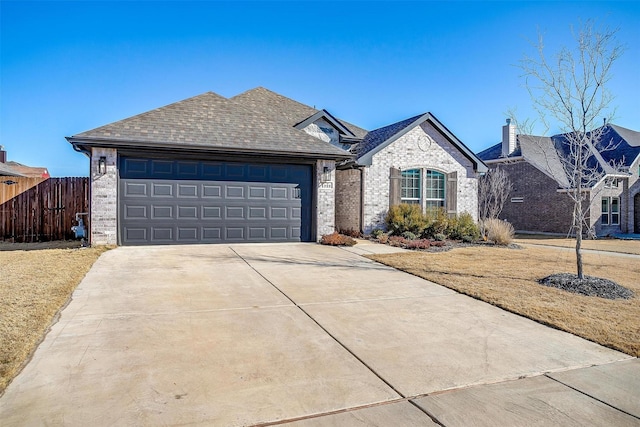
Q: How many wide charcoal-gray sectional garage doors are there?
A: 1